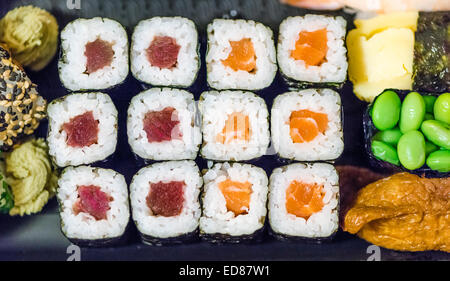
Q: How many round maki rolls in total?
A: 12